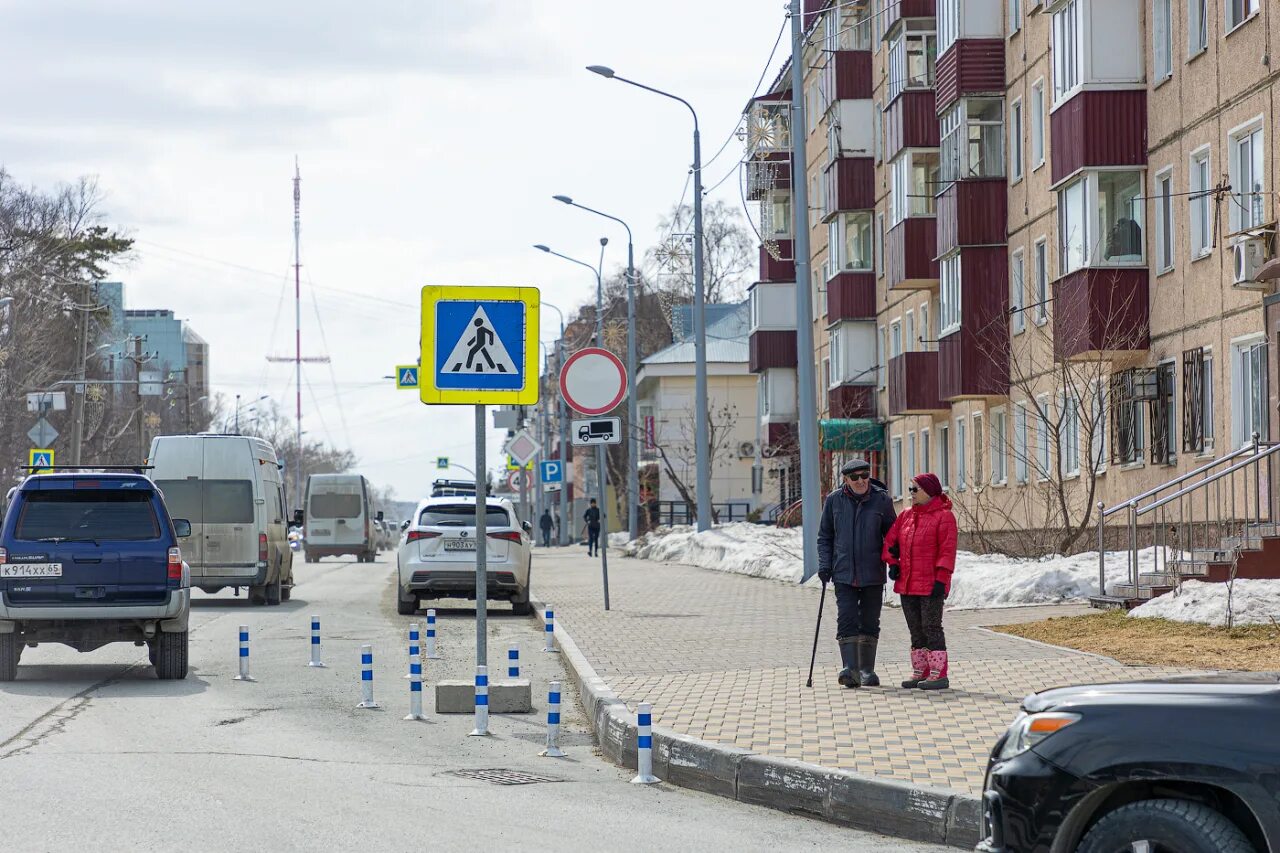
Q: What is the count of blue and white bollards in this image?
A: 11